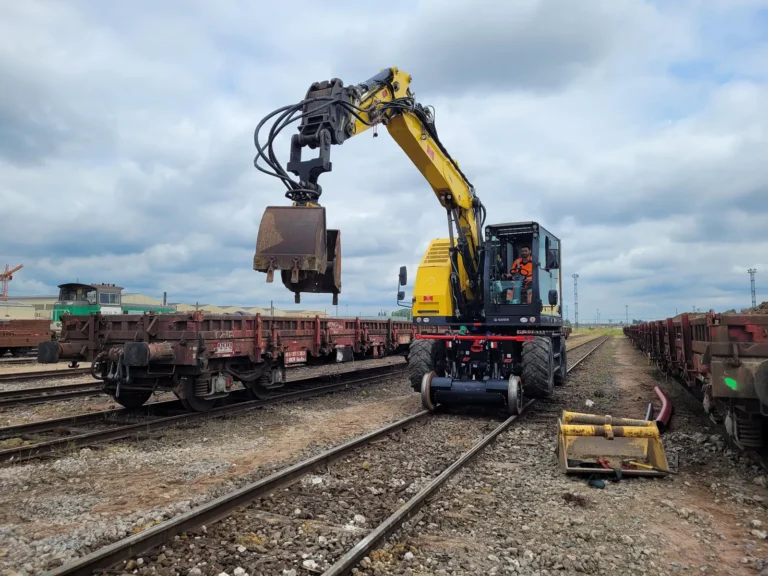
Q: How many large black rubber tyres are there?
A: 3